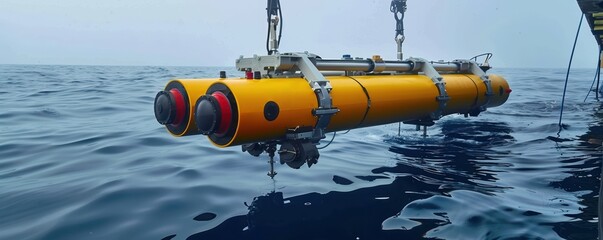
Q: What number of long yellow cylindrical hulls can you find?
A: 2